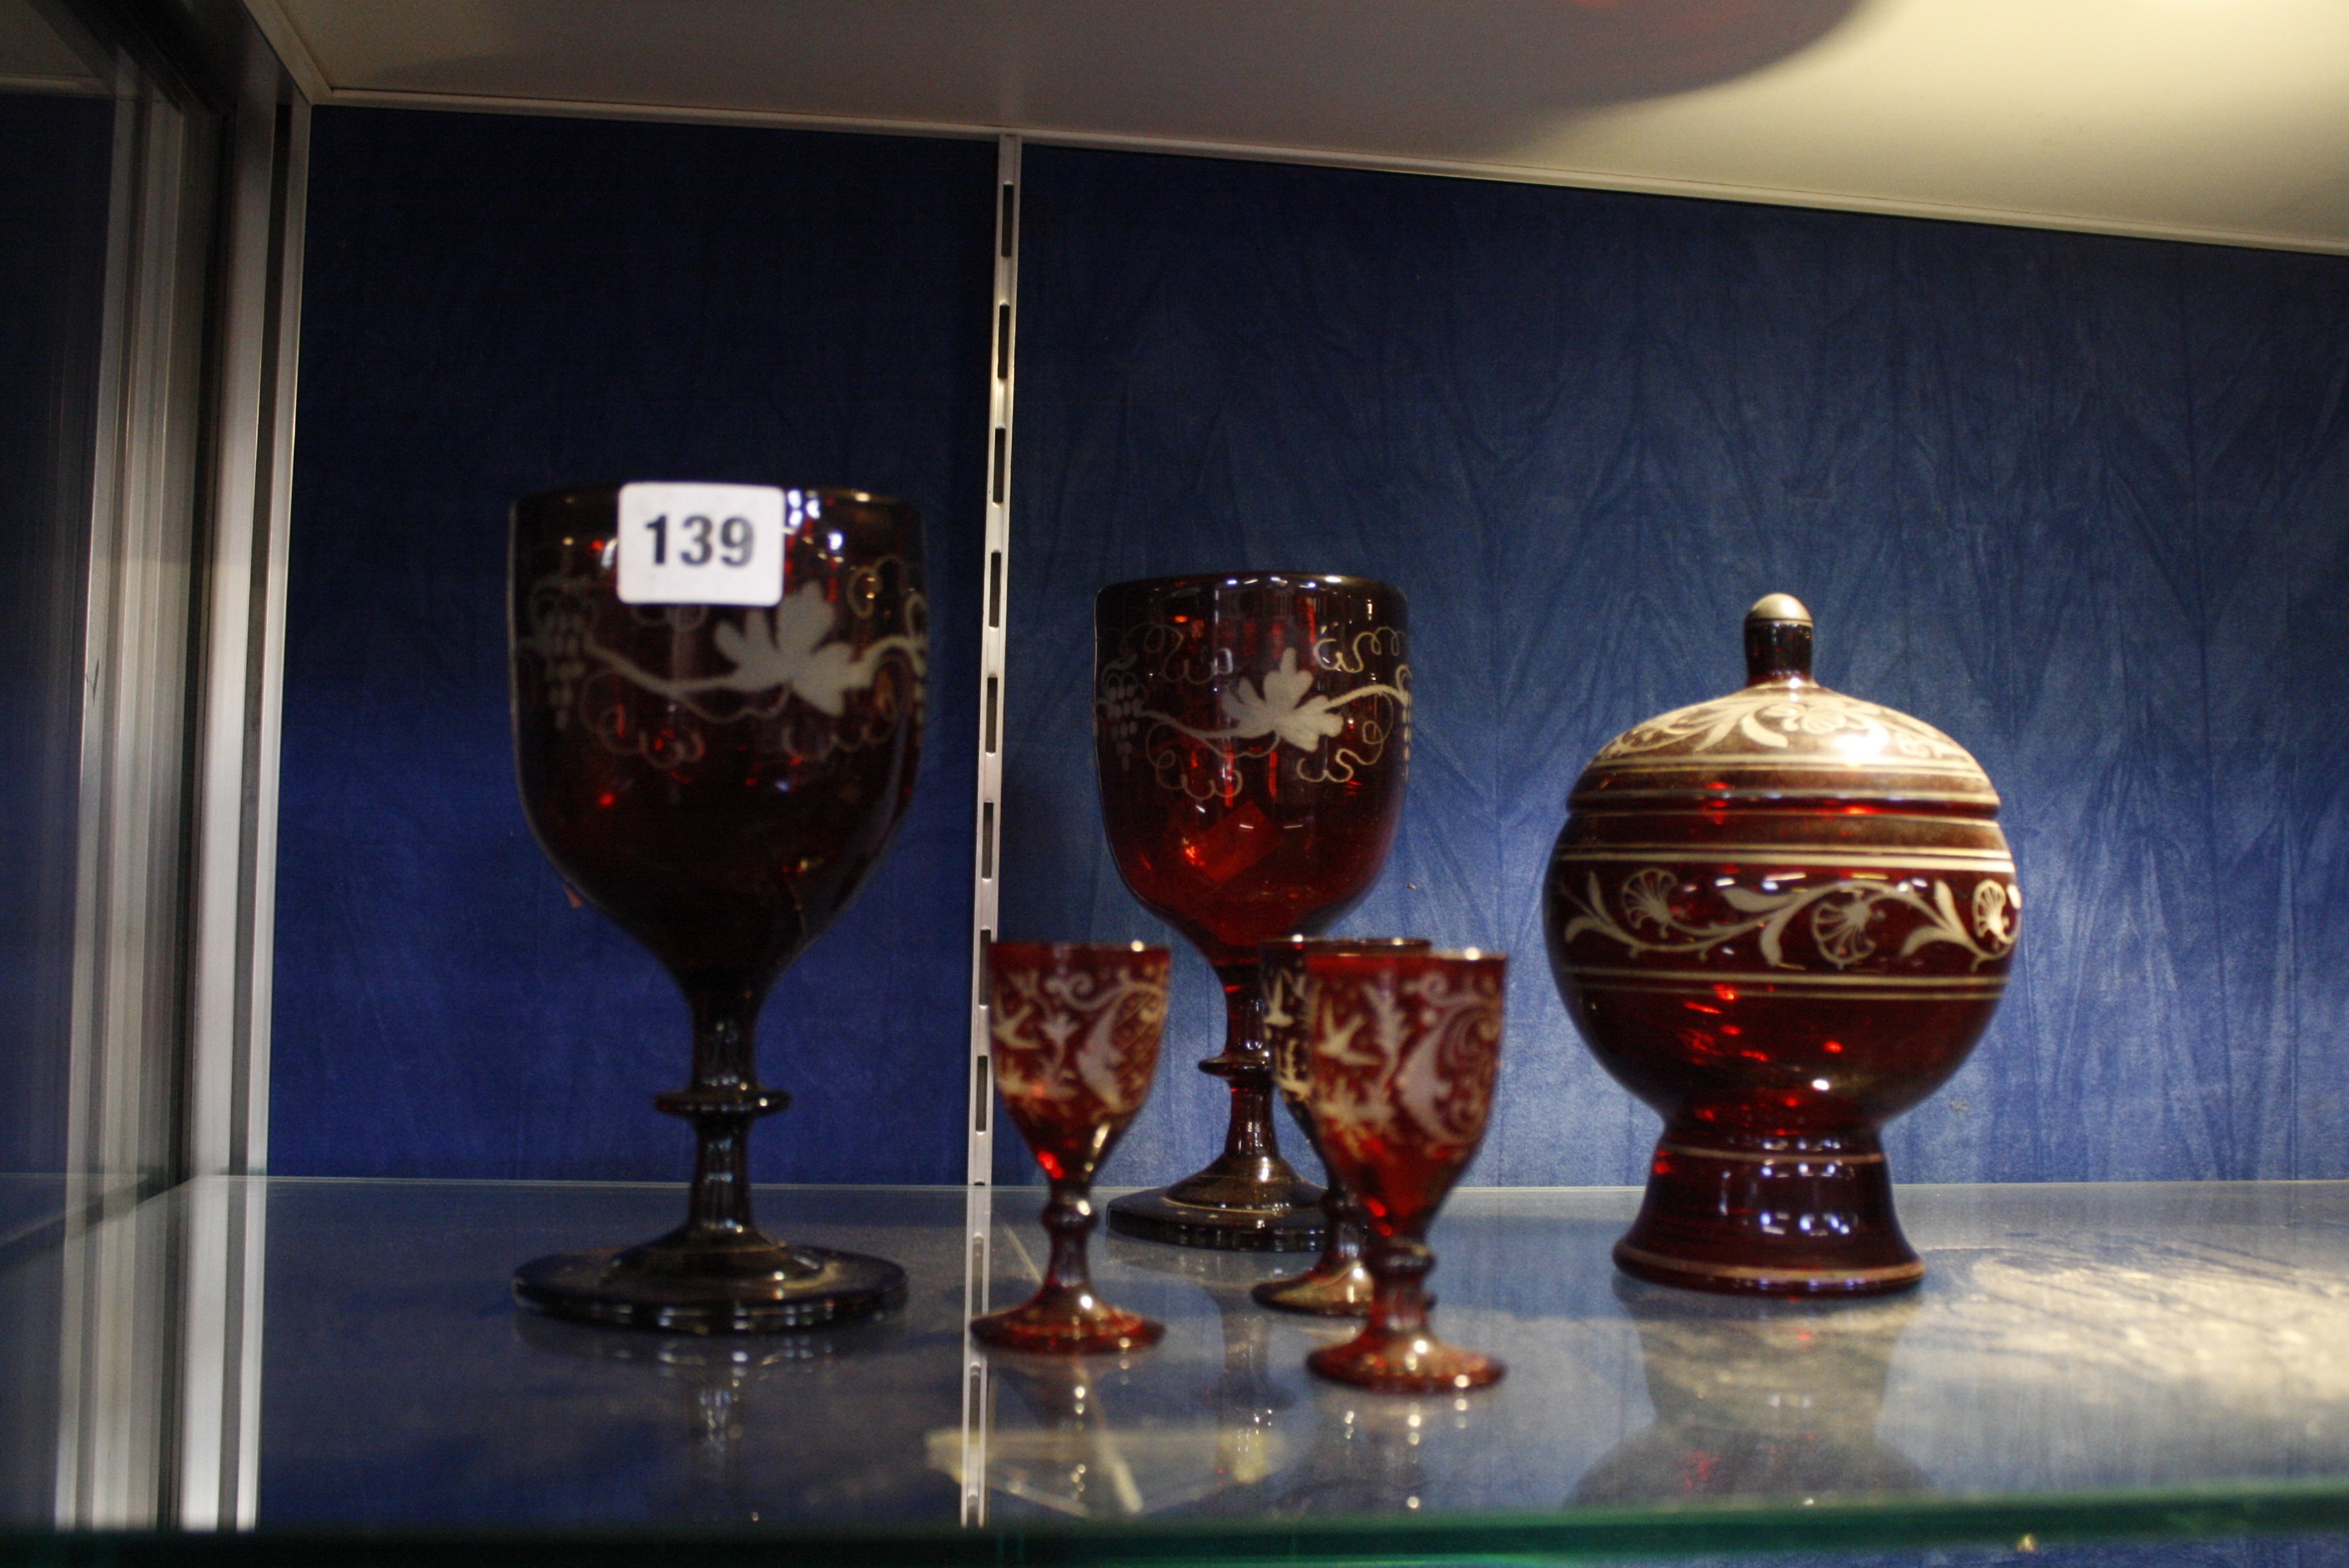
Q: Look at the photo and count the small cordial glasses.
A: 3